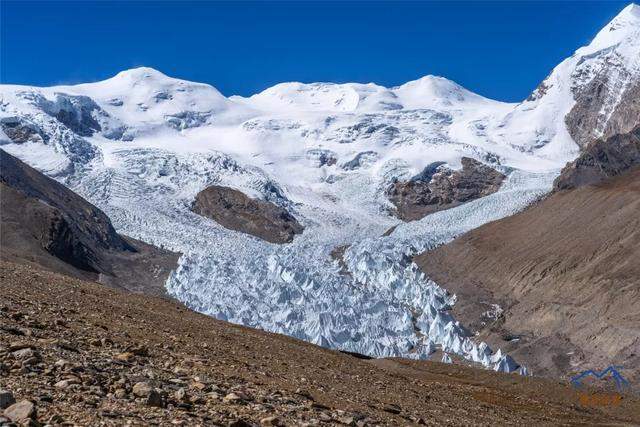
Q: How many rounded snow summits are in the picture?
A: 3